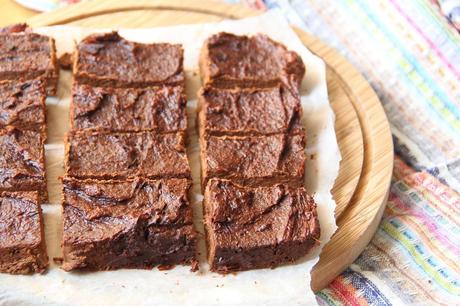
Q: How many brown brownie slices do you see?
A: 12